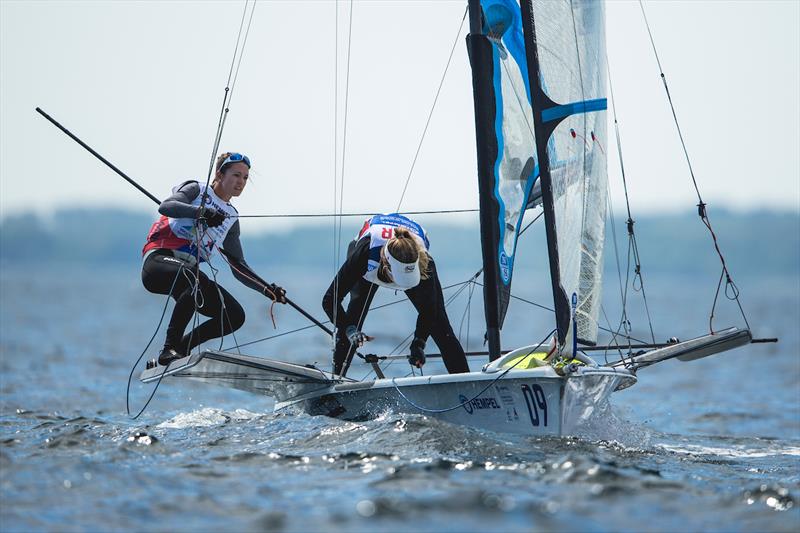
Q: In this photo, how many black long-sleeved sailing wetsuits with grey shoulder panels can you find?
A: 1